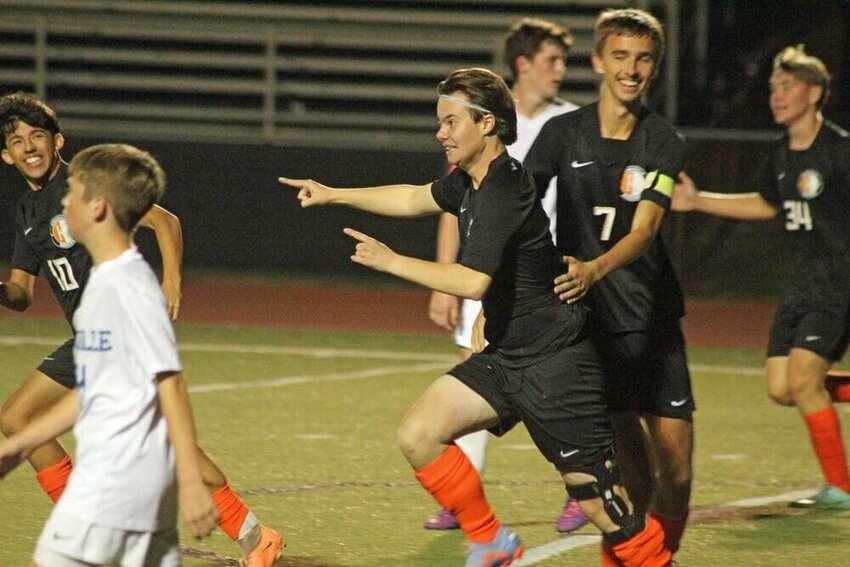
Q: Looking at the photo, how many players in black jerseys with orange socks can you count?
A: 4